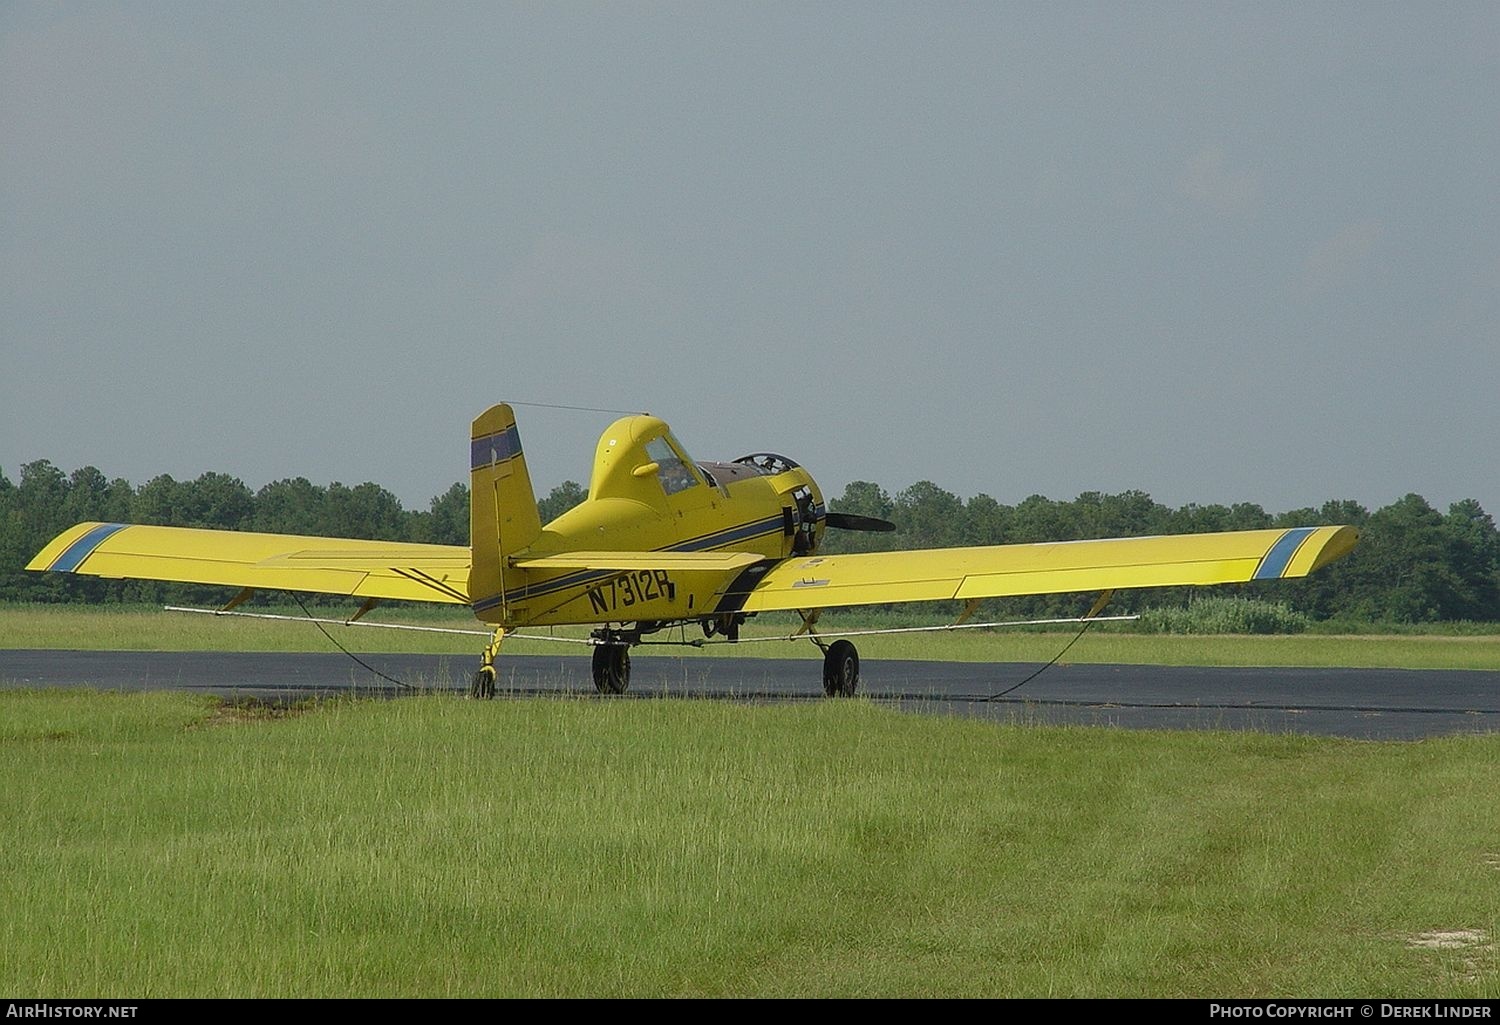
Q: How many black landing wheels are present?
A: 3